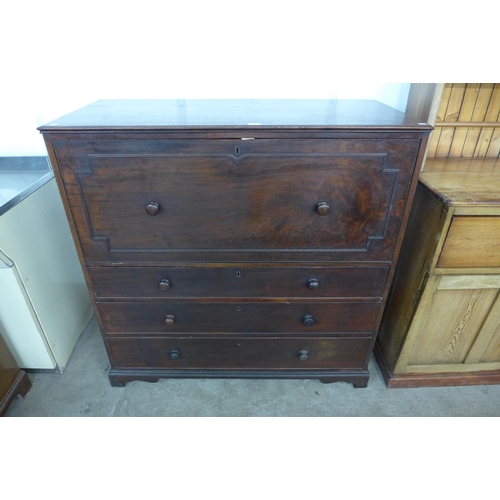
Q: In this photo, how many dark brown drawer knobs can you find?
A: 8